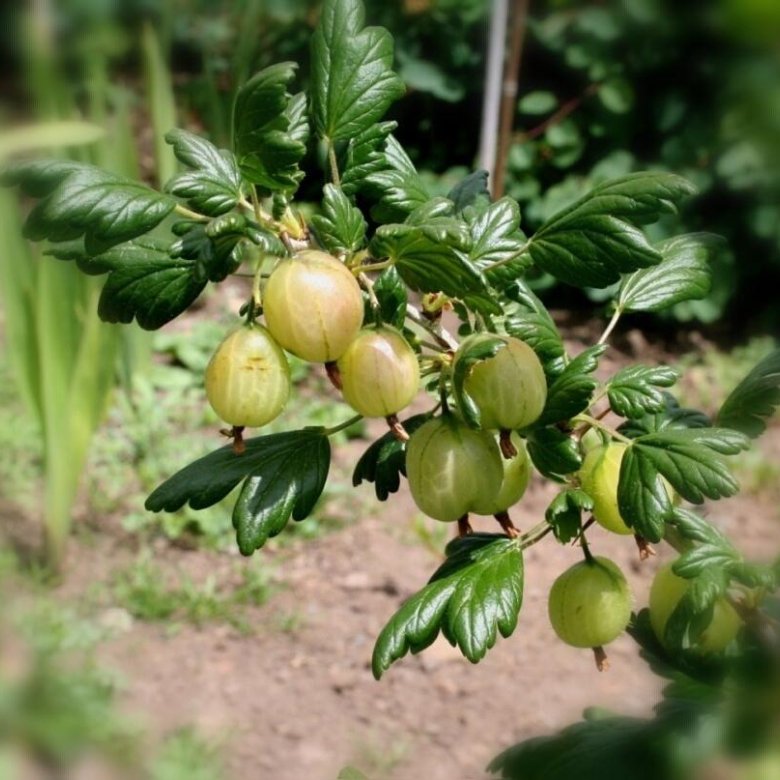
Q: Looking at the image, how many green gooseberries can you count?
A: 9